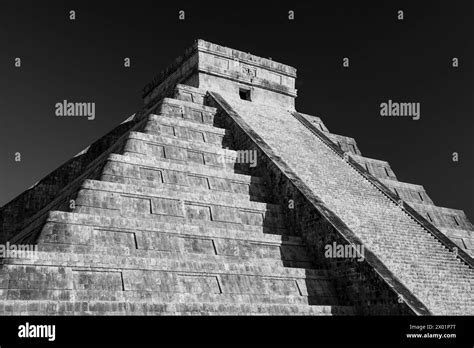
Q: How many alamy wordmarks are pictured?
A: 6